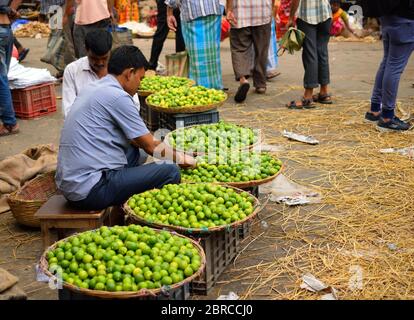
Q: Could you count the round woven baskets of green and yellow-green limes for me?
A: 6